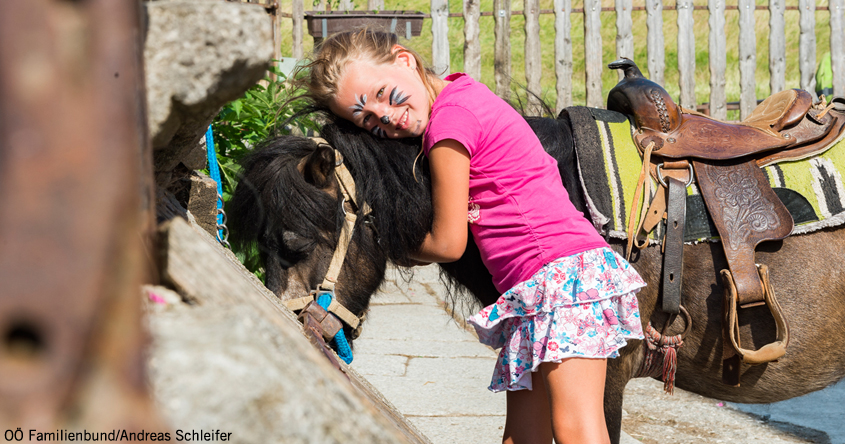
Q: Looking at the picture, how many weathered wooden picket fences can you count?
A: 1